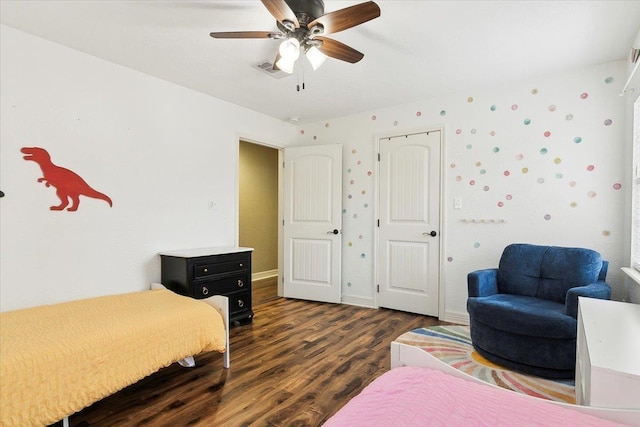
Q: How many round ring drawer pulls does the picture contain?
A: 3